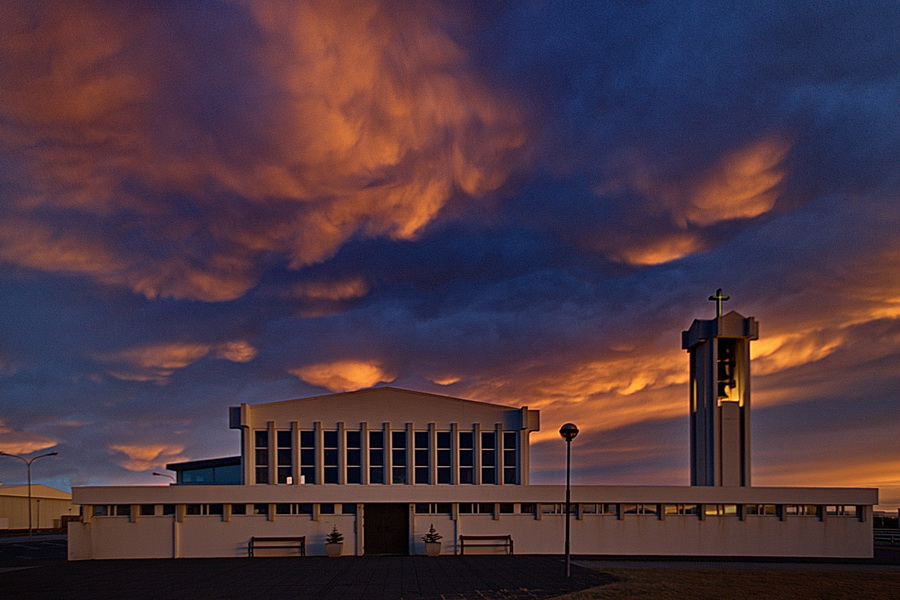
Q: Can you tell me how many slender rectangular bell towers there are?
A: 1